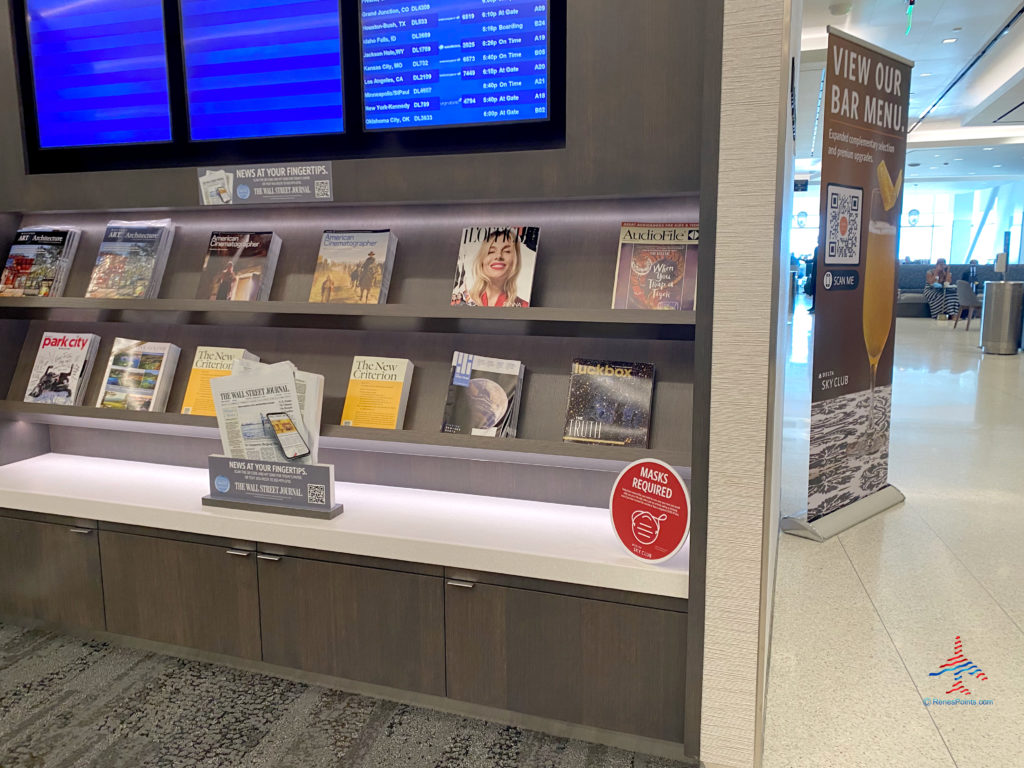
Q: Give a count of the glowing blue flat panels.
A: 3